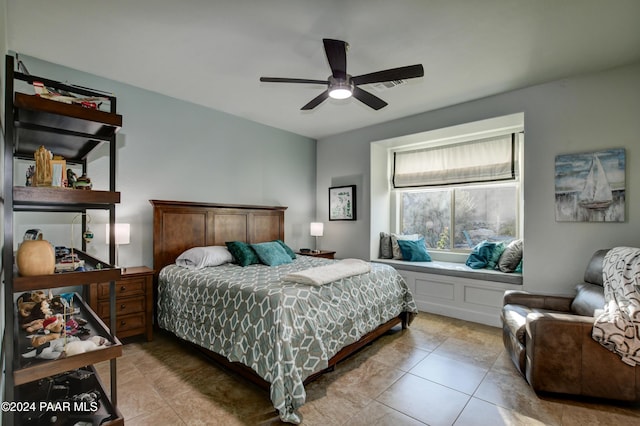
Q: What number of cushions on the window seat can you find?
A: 6